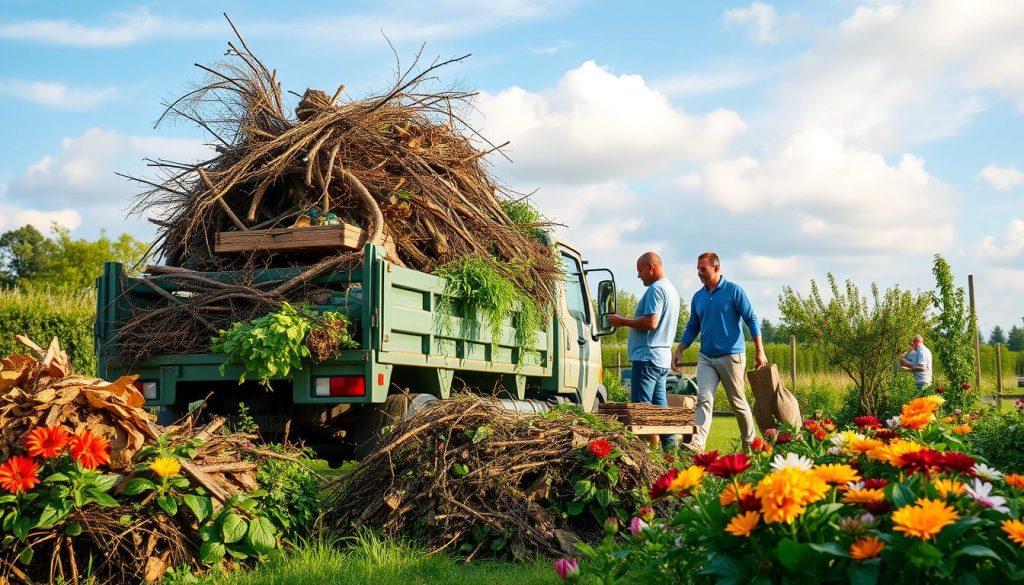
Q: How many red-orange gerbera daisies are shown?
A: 3